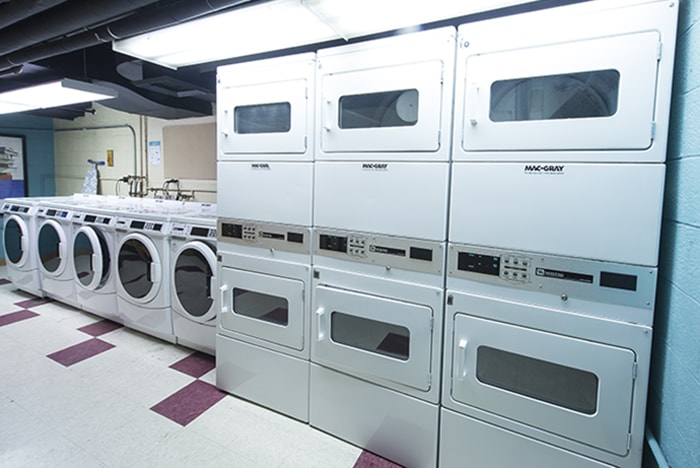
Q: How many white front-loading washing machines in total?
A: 5